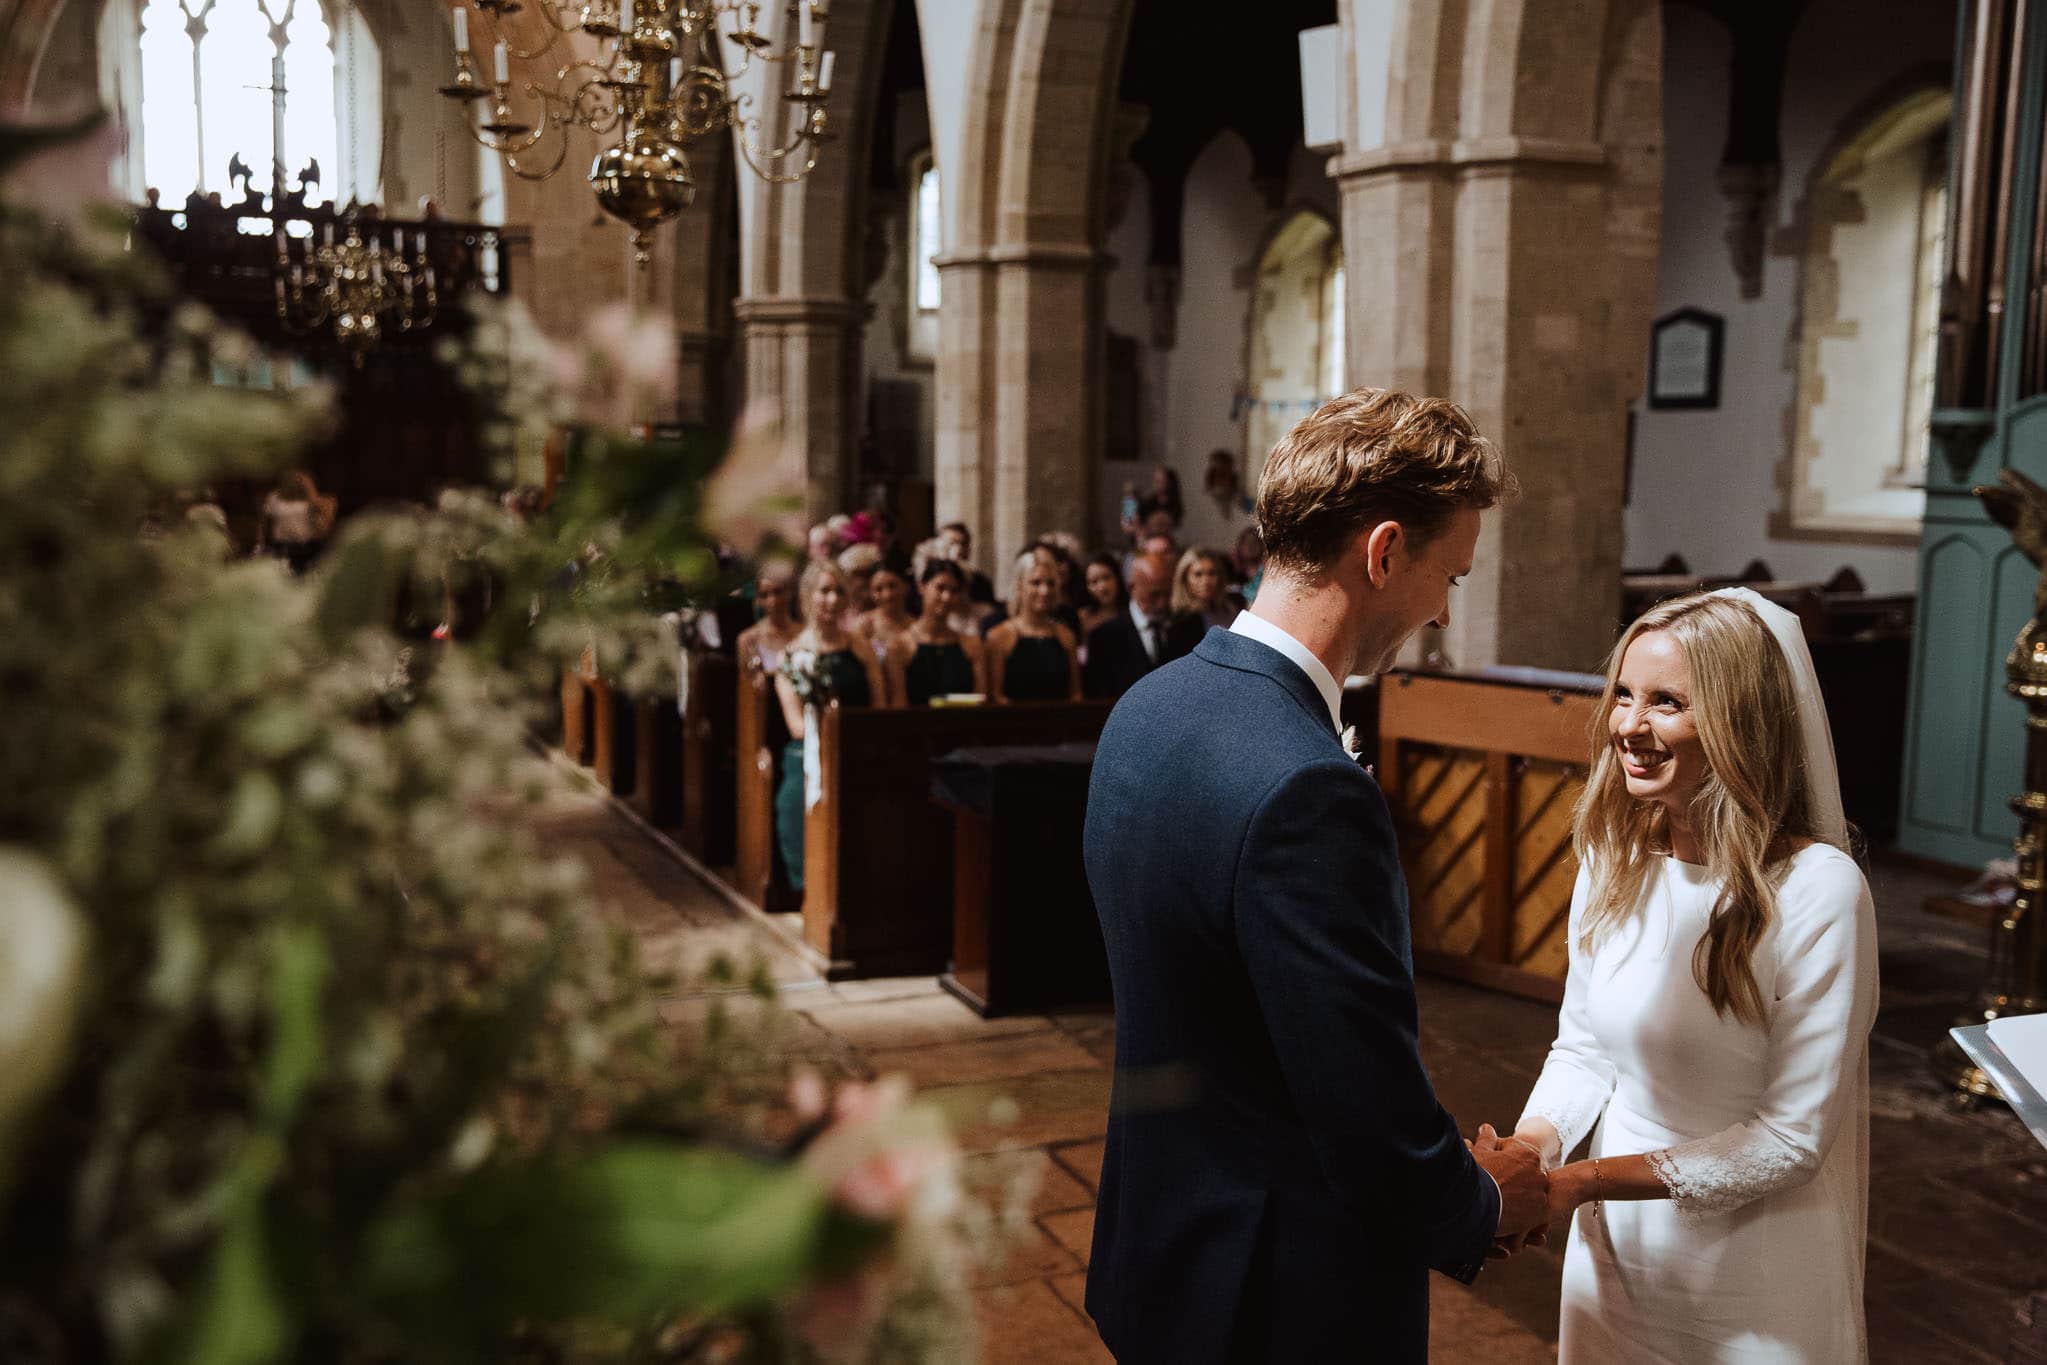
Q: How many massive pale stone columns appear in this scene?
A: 3